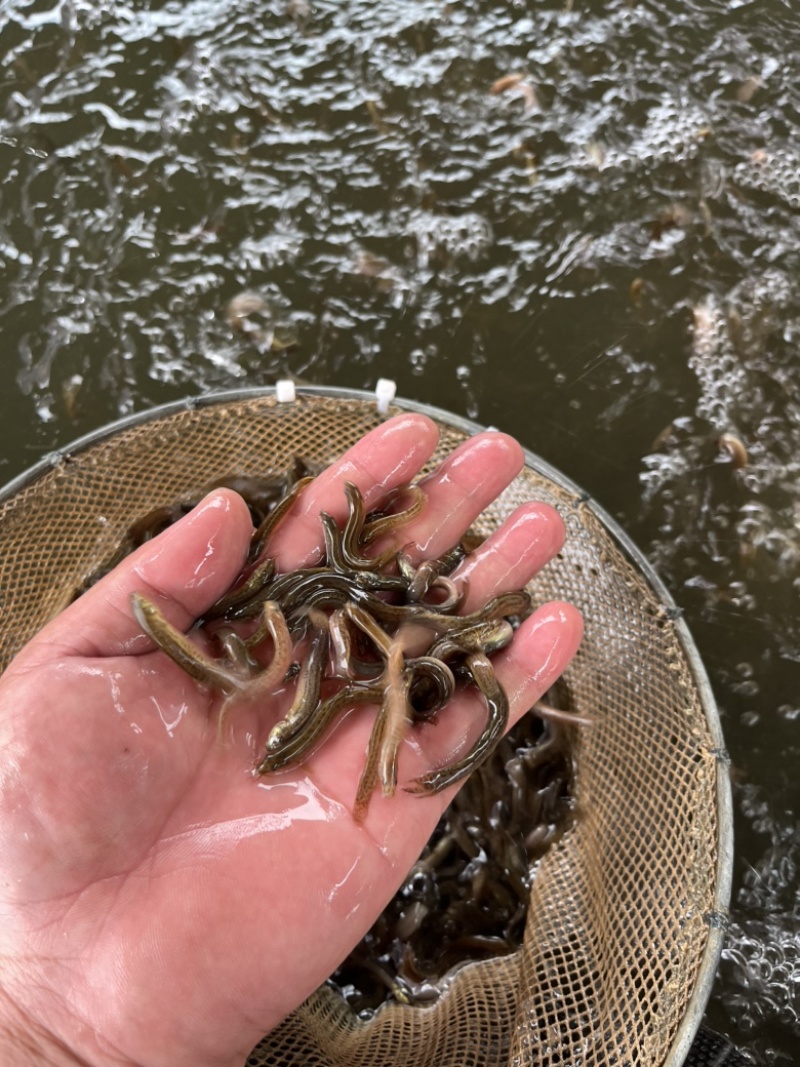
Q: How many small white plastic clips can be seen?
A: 2